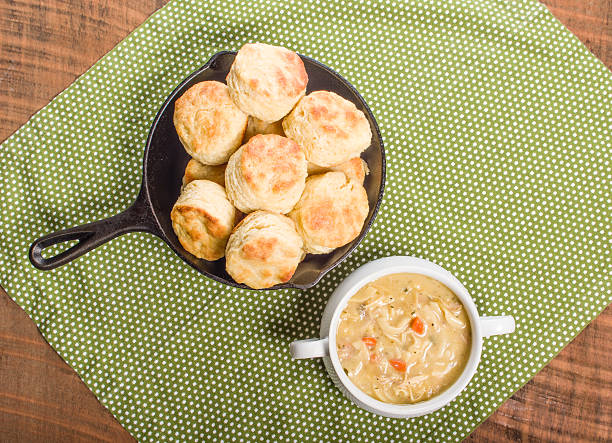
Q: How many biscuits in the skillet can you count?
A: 10